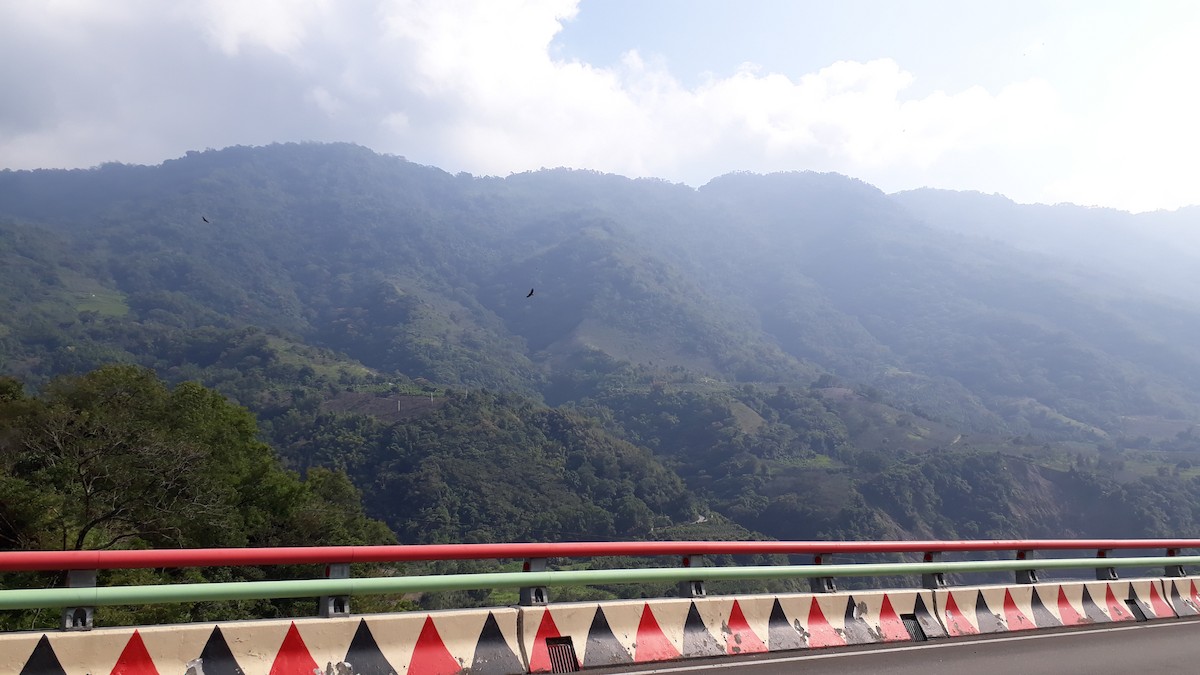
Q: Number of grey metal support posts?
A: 9